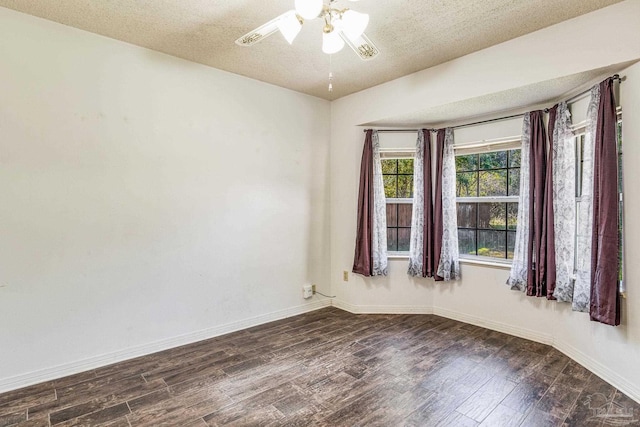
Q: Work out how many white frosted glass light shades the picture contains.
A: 4